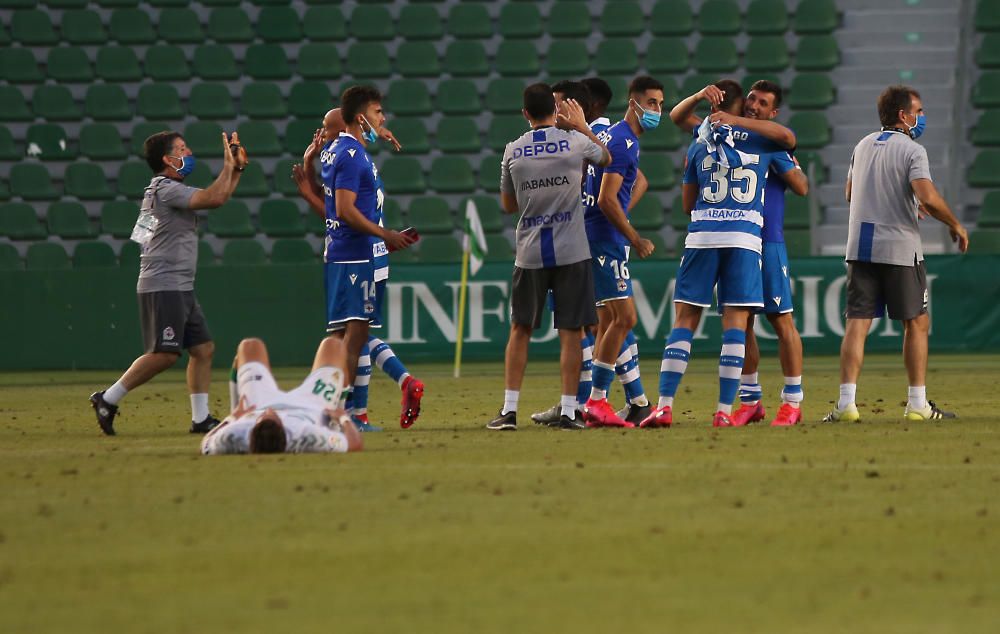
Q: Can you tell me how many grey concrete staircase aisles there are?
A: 1